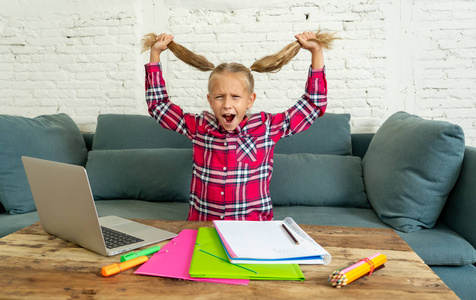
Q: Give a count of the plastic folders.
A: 2